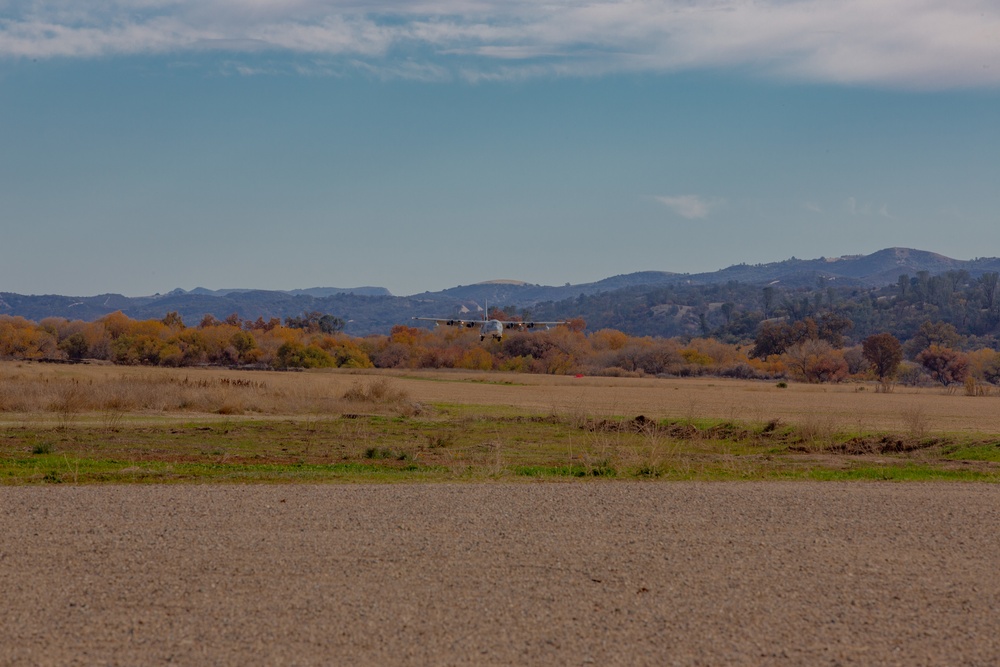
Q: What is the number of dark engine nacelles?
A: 4